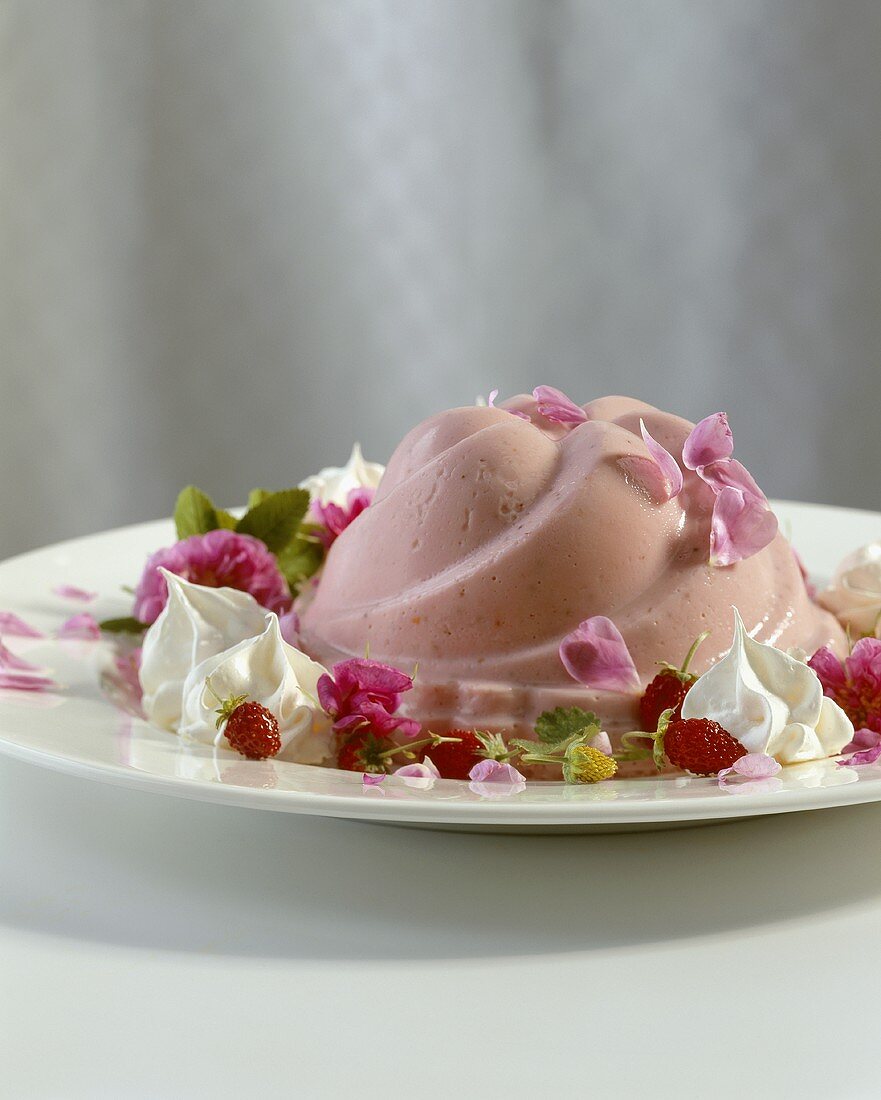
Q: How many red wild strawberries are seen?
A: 5